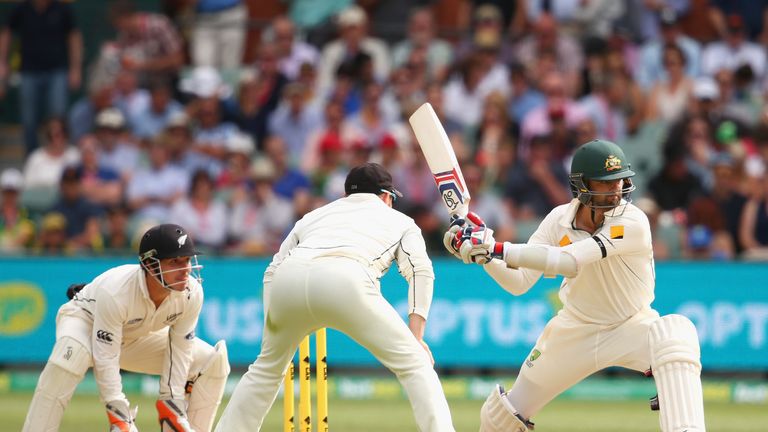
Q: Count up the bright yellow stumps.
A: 3